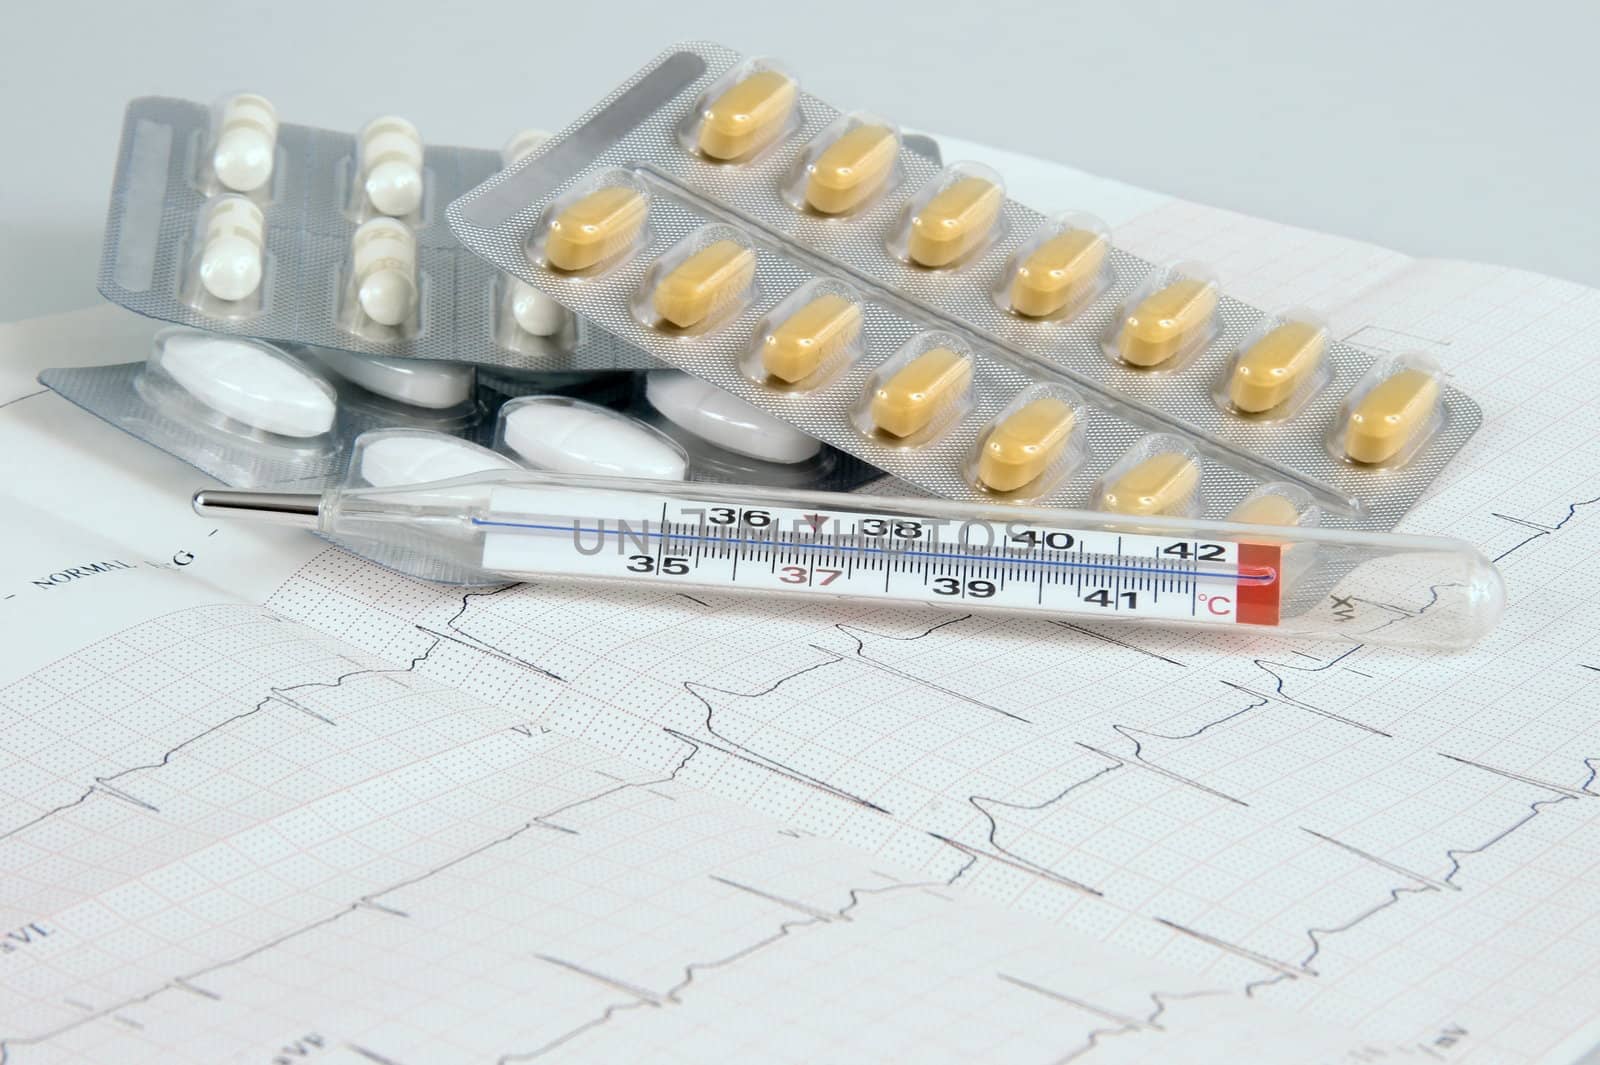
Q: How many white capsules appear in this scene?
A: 6